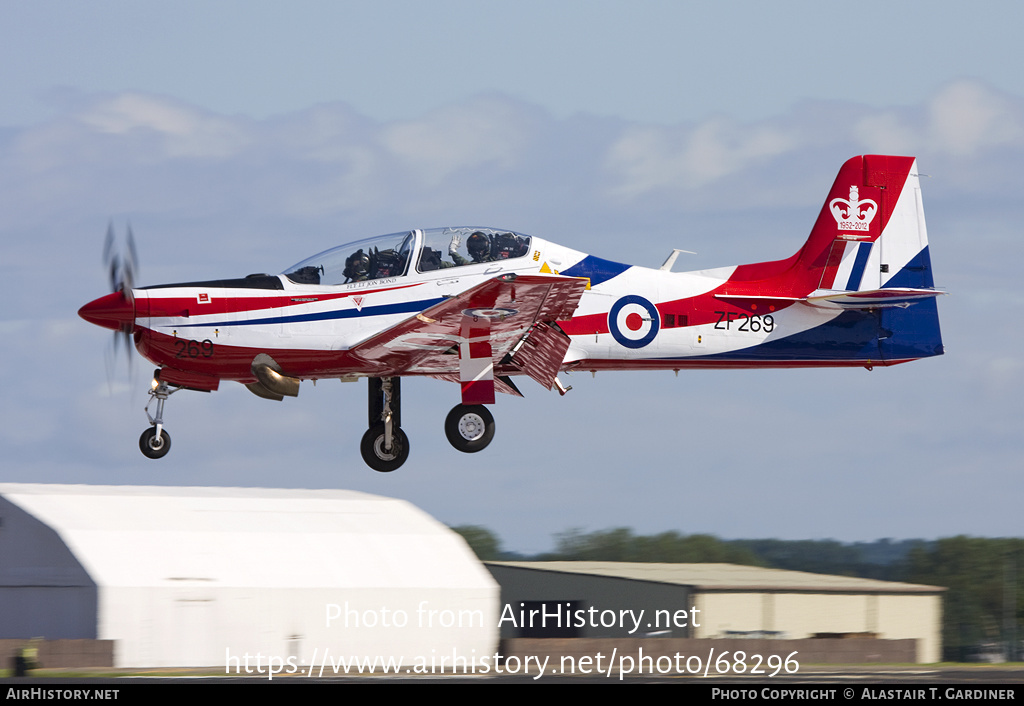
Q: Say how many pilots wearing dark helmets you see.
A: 2